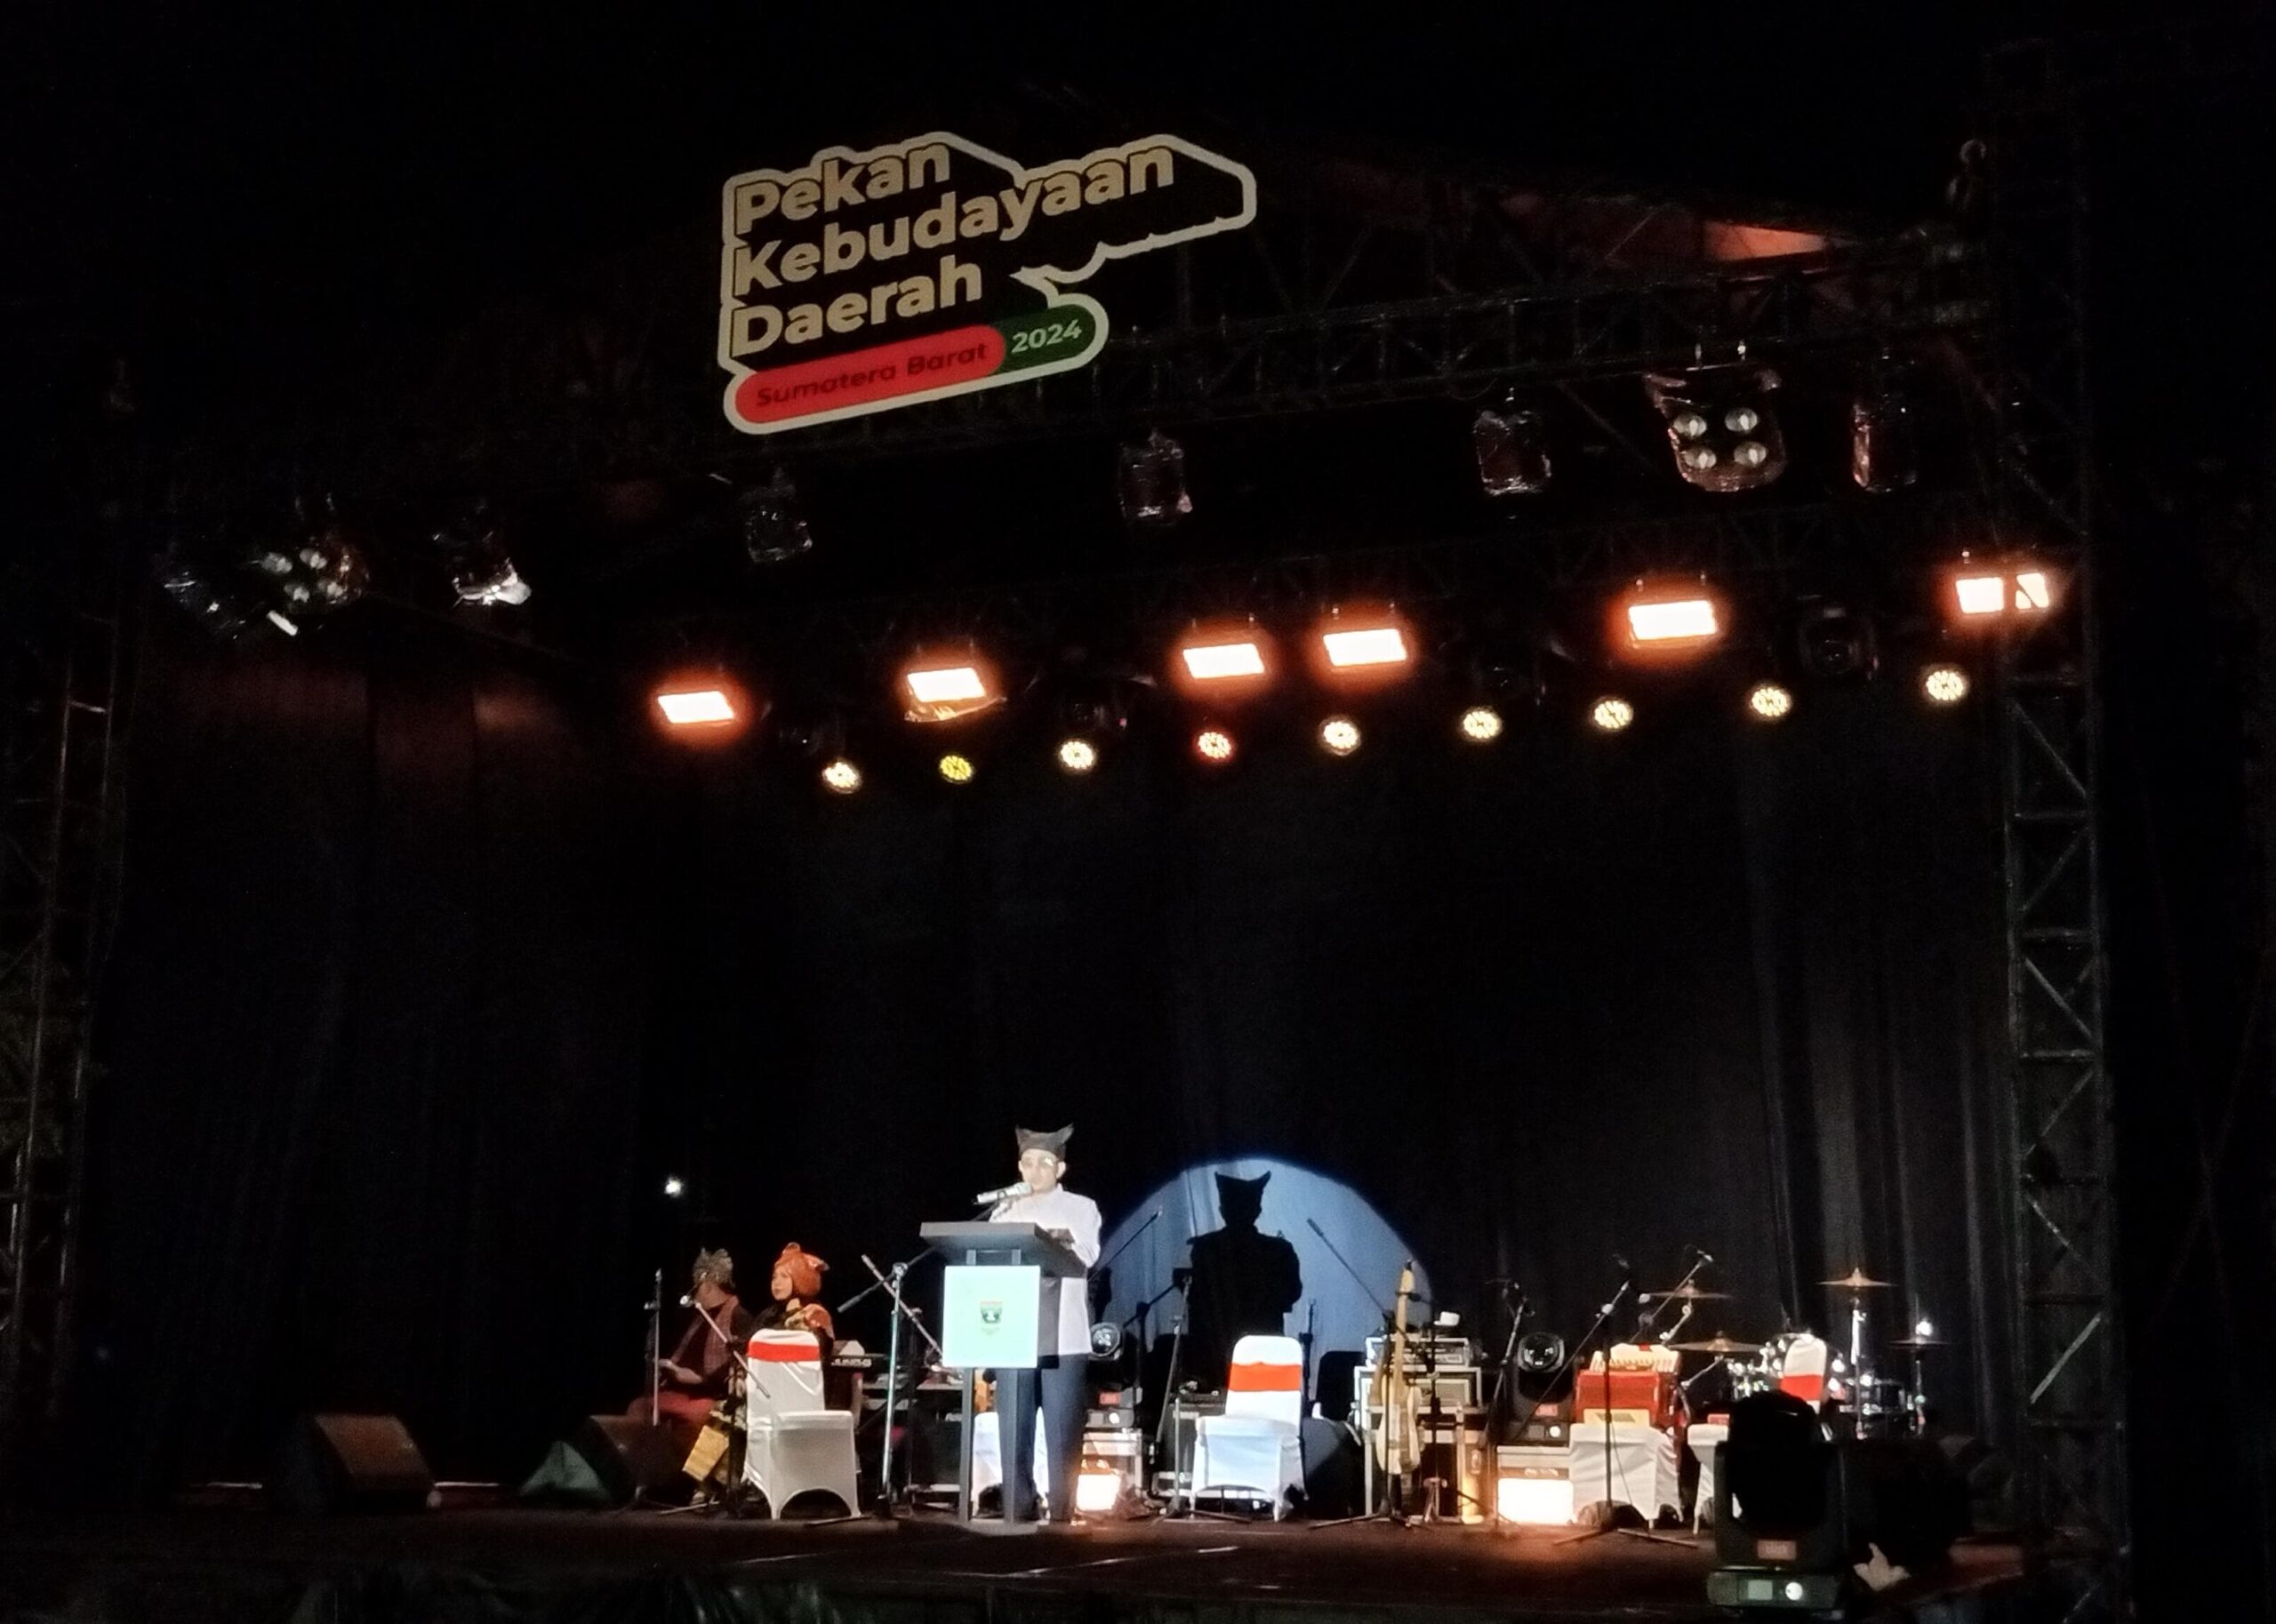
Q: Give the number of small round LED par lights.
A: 9